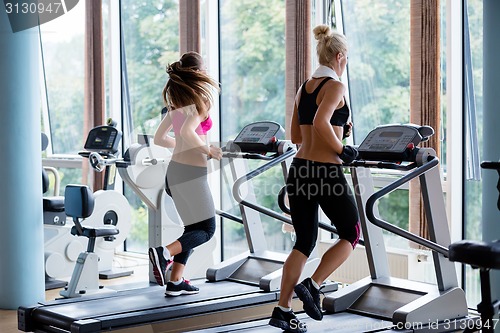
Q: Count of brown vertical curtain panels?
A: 4